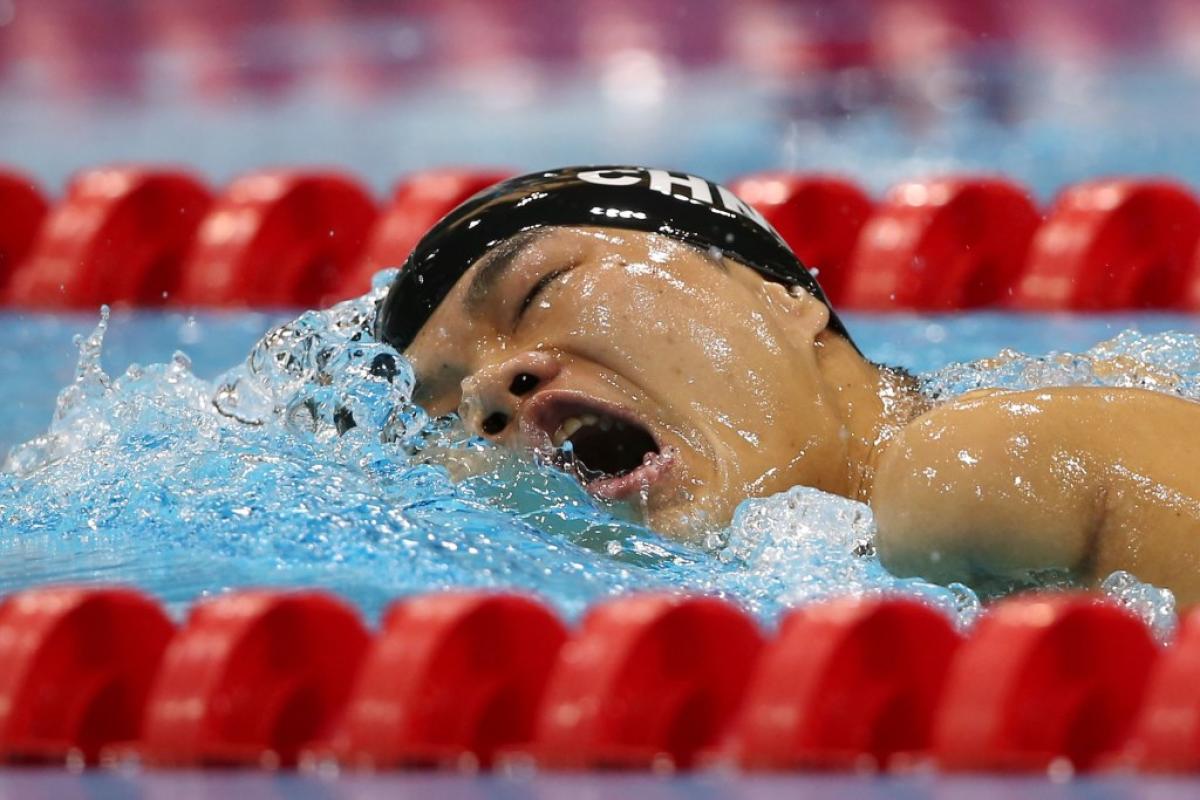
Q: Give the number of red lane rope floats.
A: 14